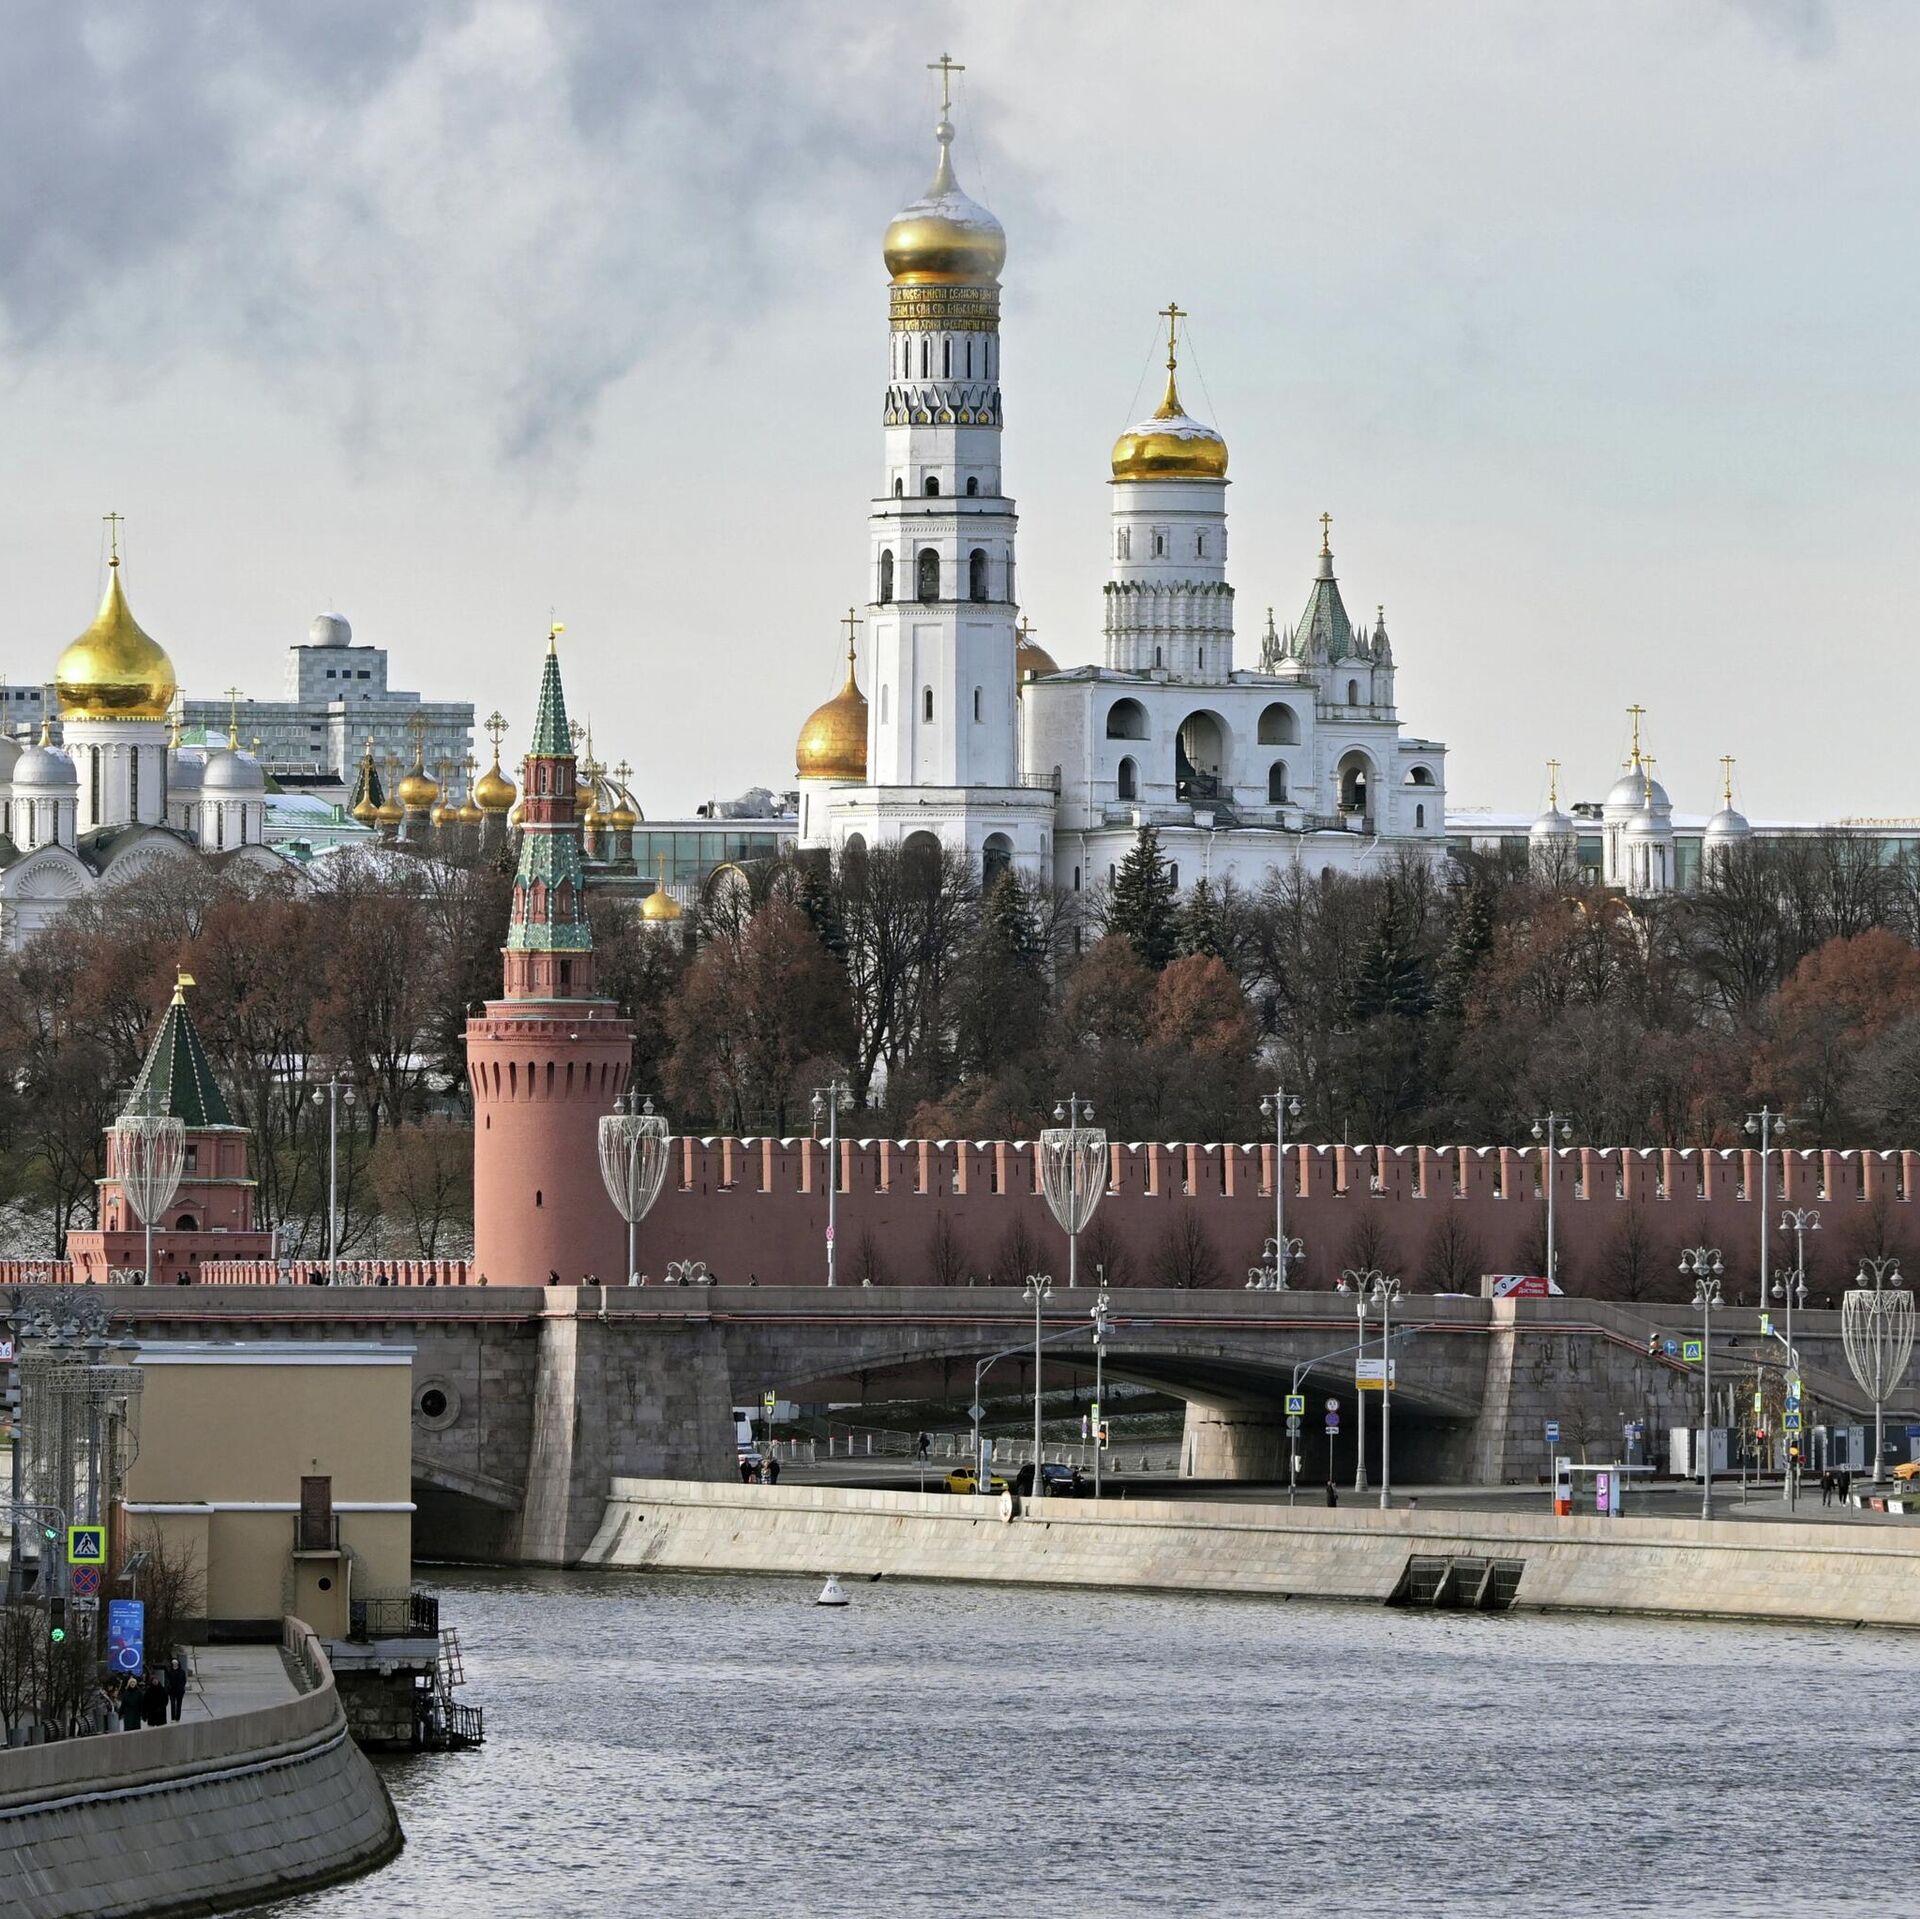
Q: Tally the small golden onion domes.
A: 11